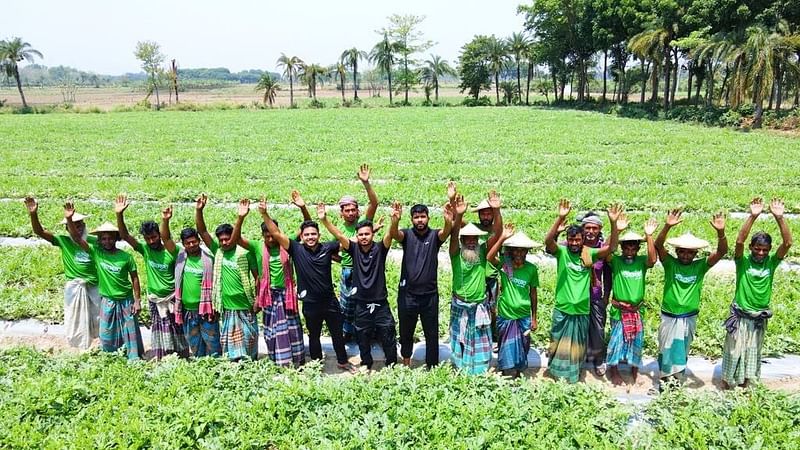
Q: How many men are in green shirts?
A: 14